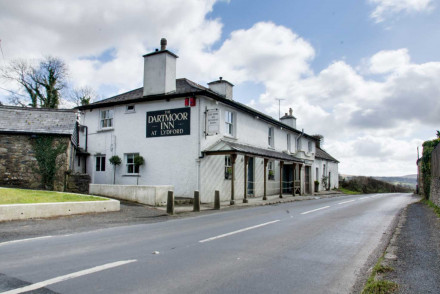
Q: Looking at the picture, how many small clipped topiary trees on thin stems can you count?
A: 2